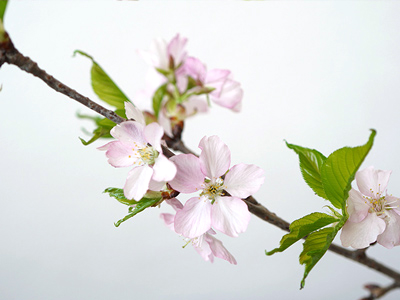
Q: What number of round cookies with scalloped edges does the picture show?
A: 0